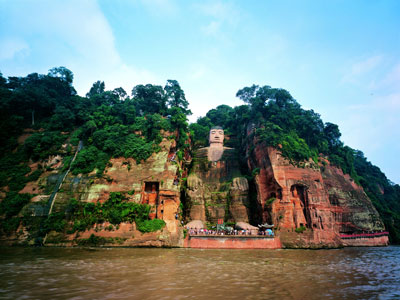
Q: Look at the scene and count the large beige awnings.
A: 2